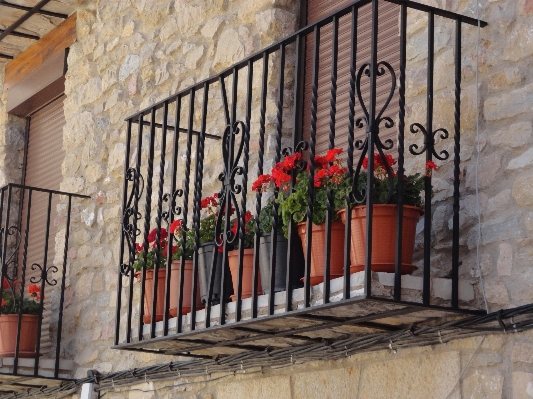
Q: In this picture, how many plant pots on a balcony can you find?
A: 8